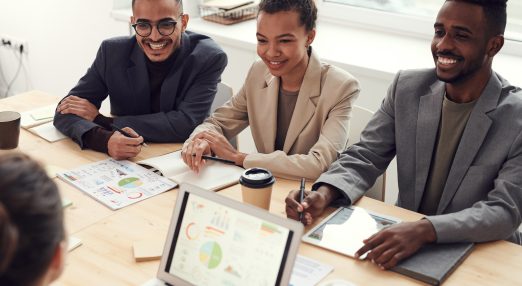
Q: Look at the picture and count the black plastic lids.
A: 1